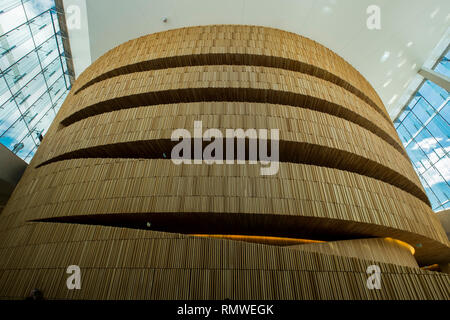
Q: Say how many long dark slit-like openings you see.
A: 4